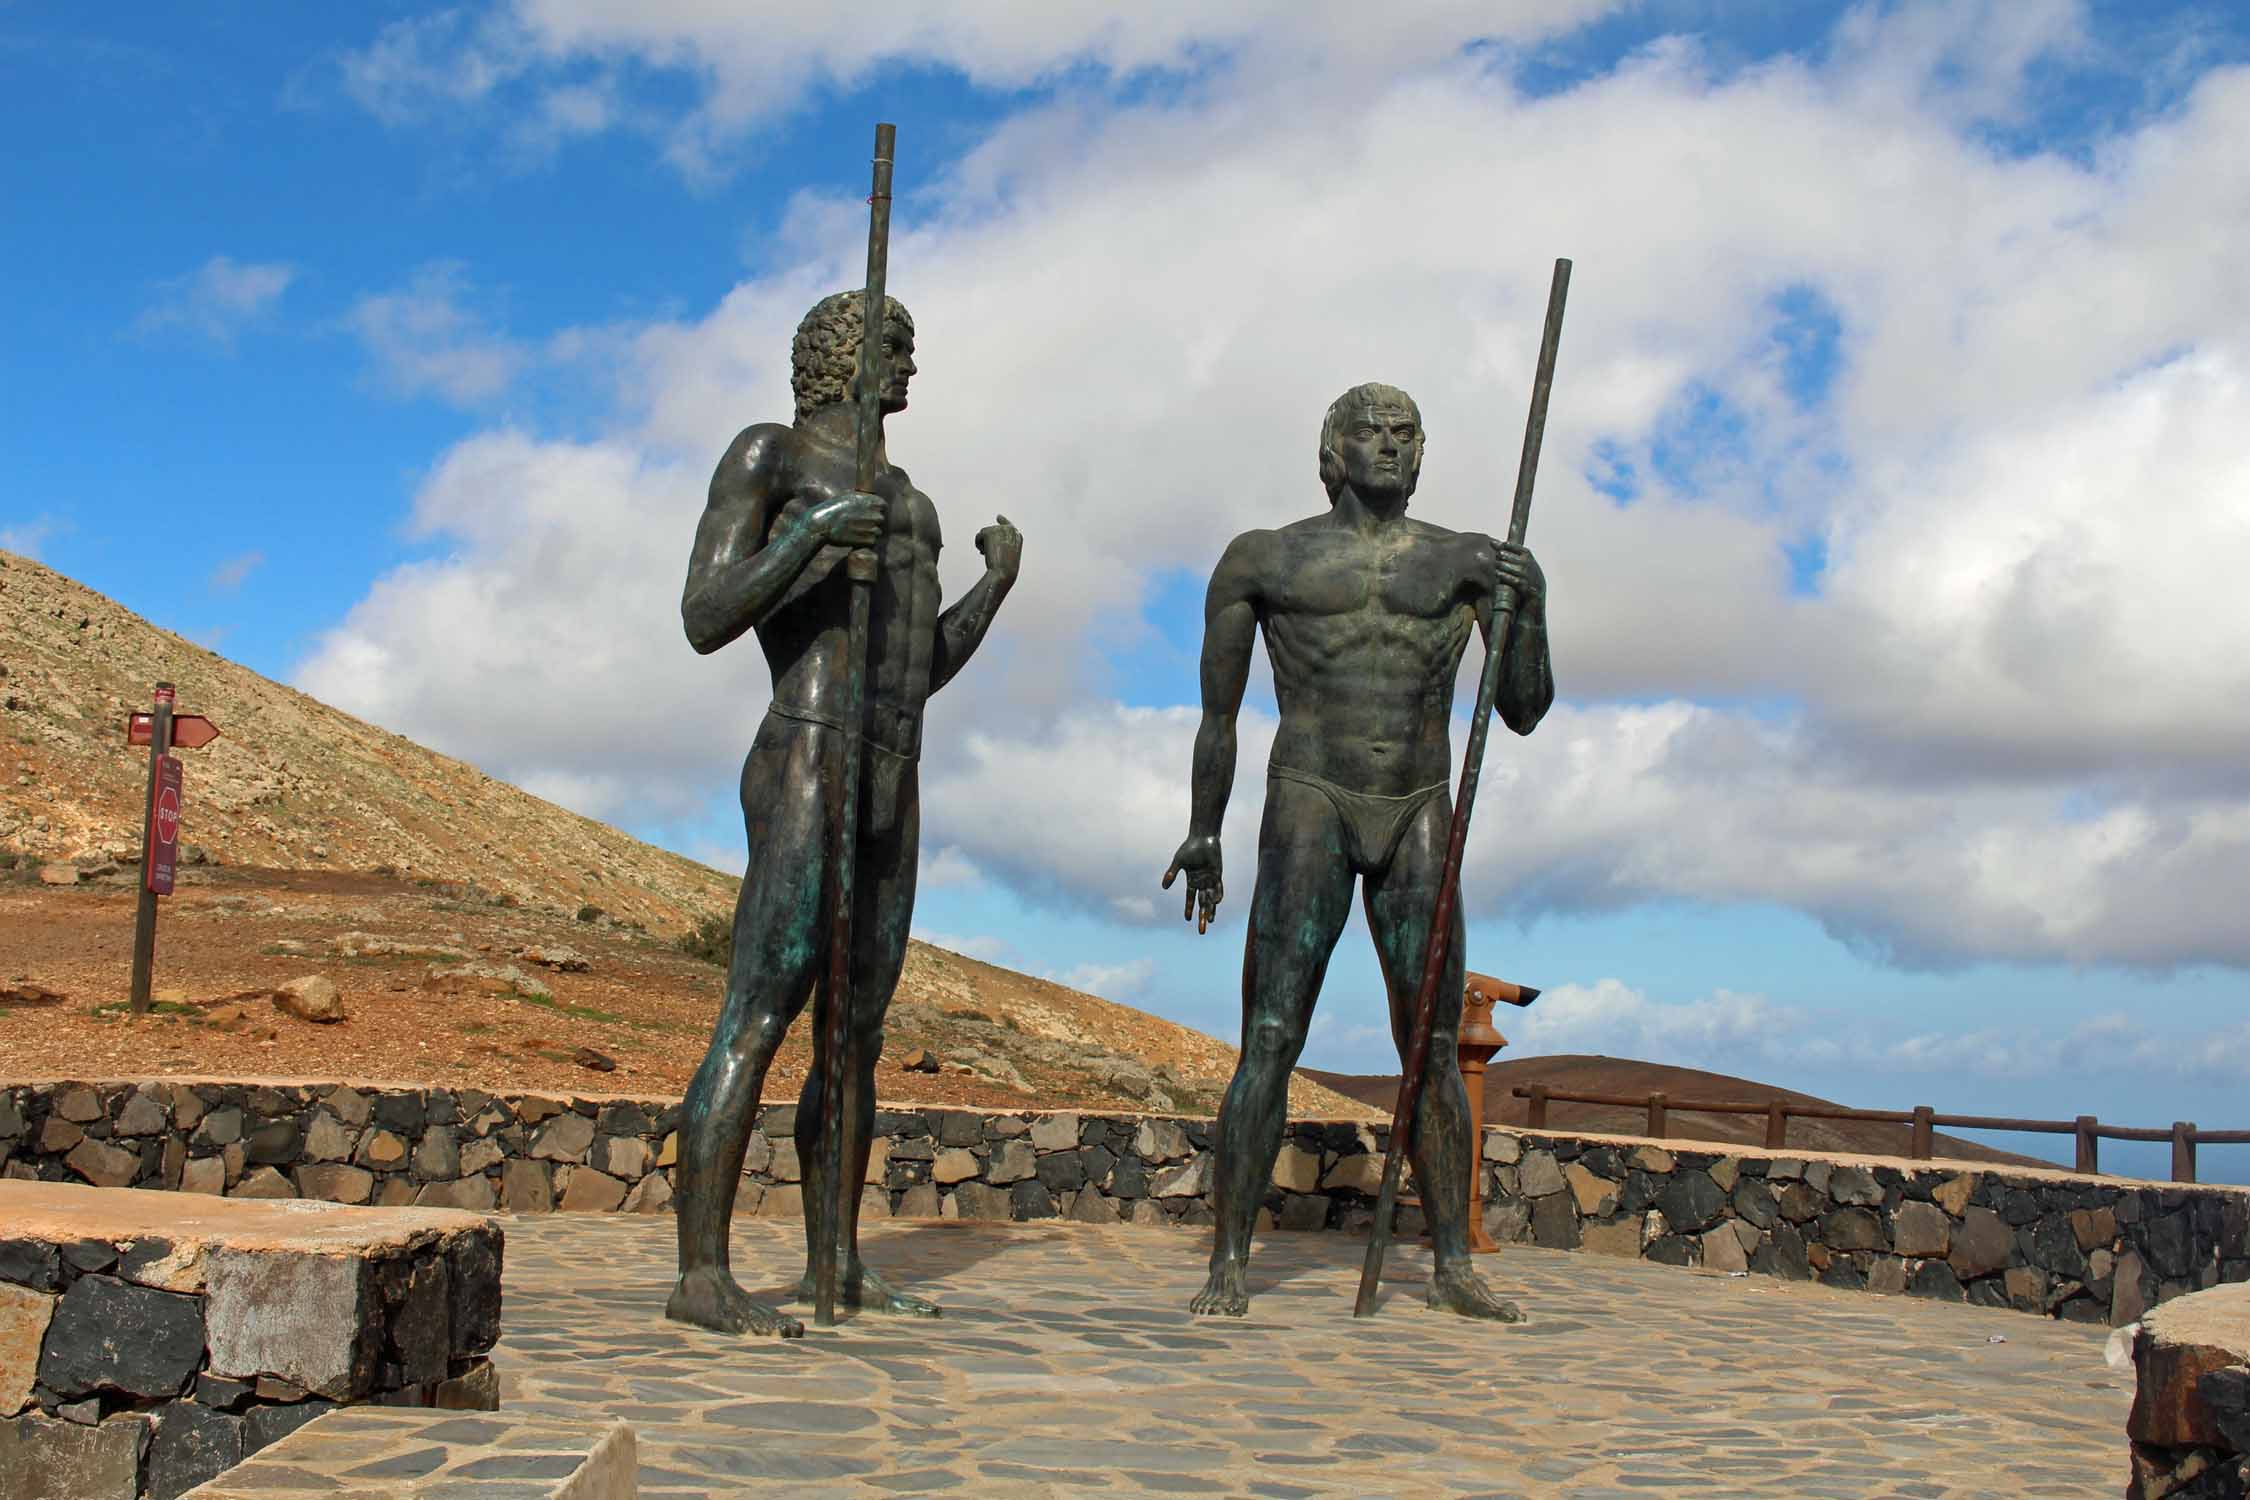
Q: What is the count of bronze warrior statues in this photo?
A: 2